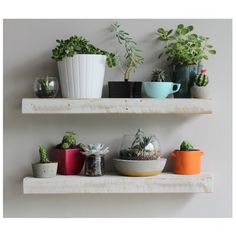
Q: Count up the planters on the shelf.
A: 11